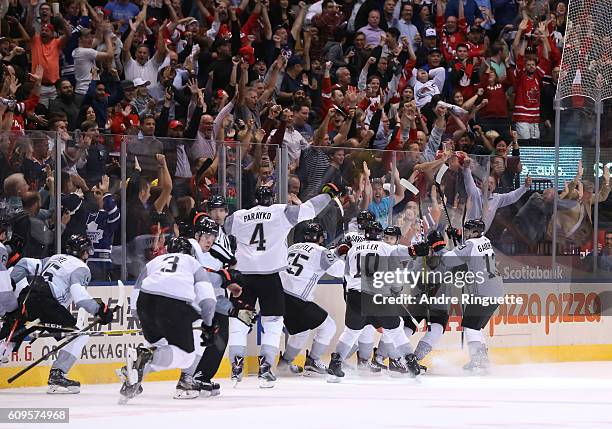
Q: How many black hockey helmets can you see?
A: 11